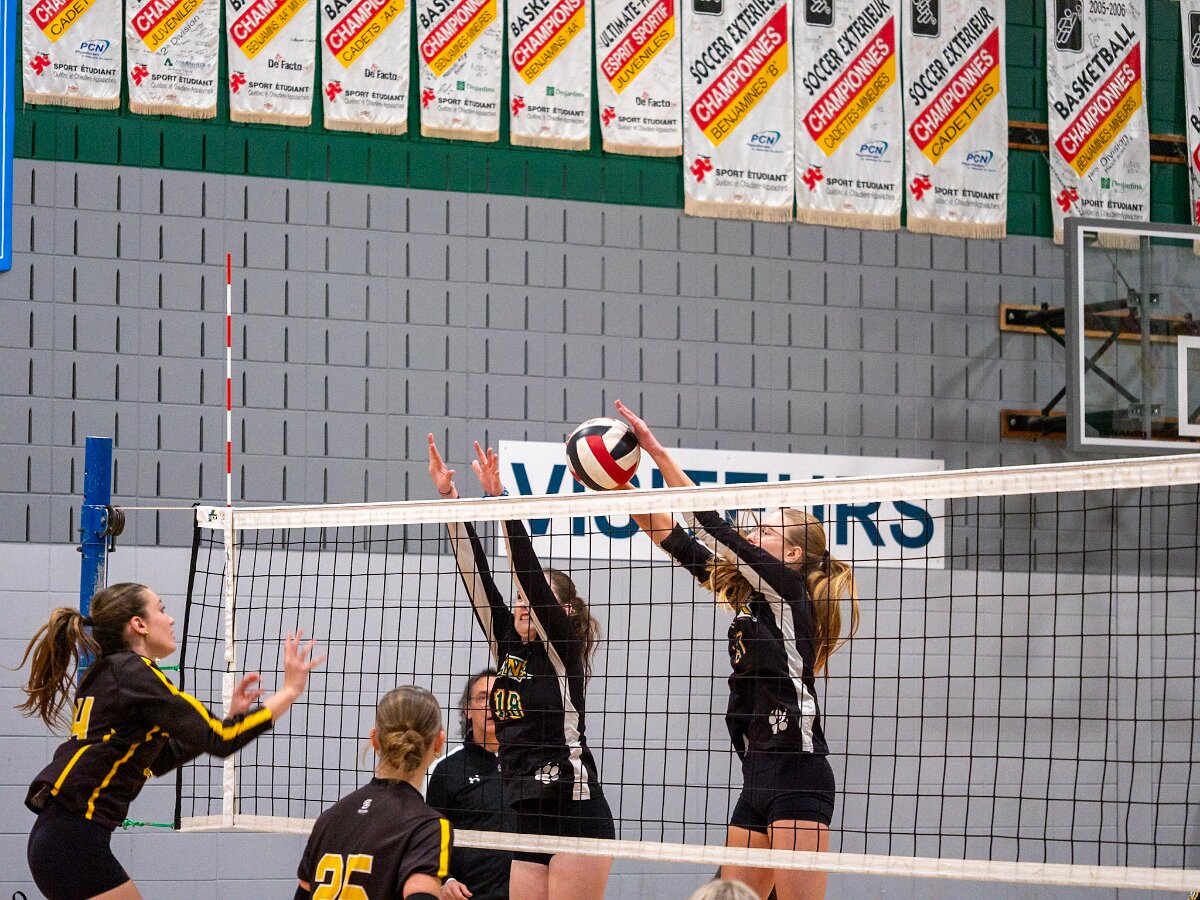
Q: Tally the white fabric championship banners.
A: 12